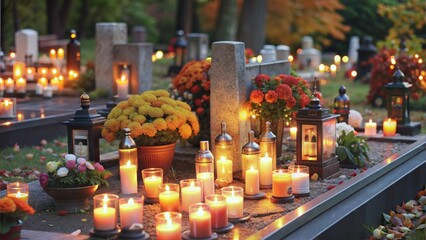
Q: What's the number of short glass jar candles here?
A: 12